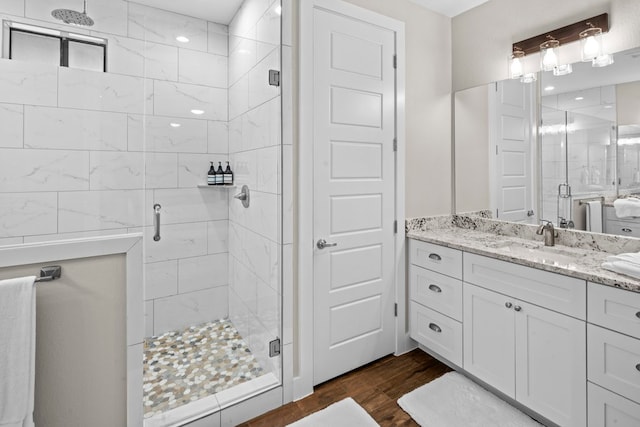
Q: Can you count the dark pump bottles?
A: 3